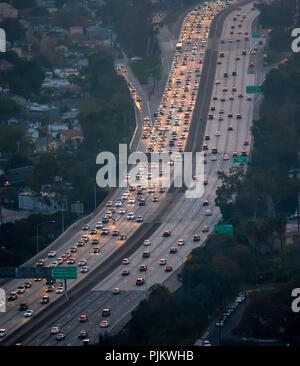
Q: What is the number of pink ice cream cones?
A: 0